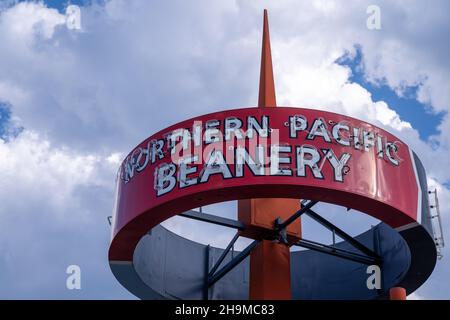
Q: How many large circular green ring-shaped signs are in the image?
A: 0